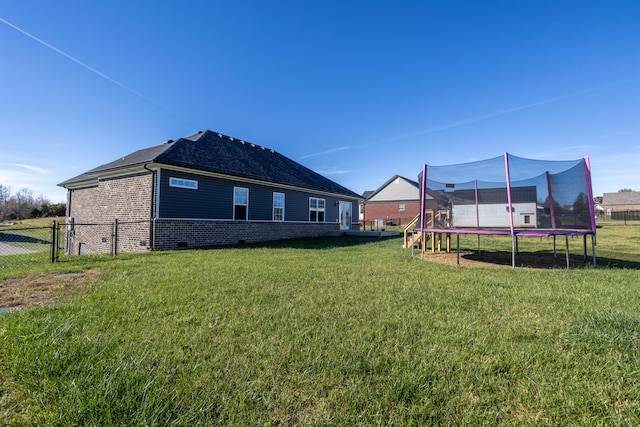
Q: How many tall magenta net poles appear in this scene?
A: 5